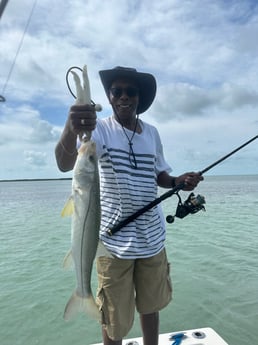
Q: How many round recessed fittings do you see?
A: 2